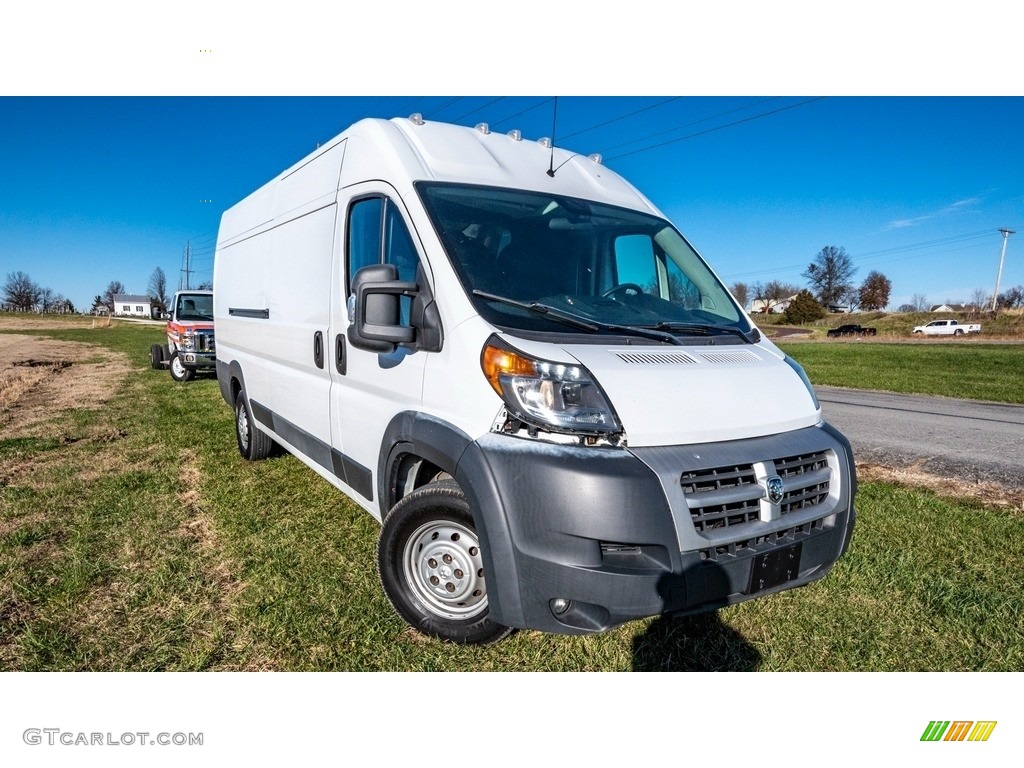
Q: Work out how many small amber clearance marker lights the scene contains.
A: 5